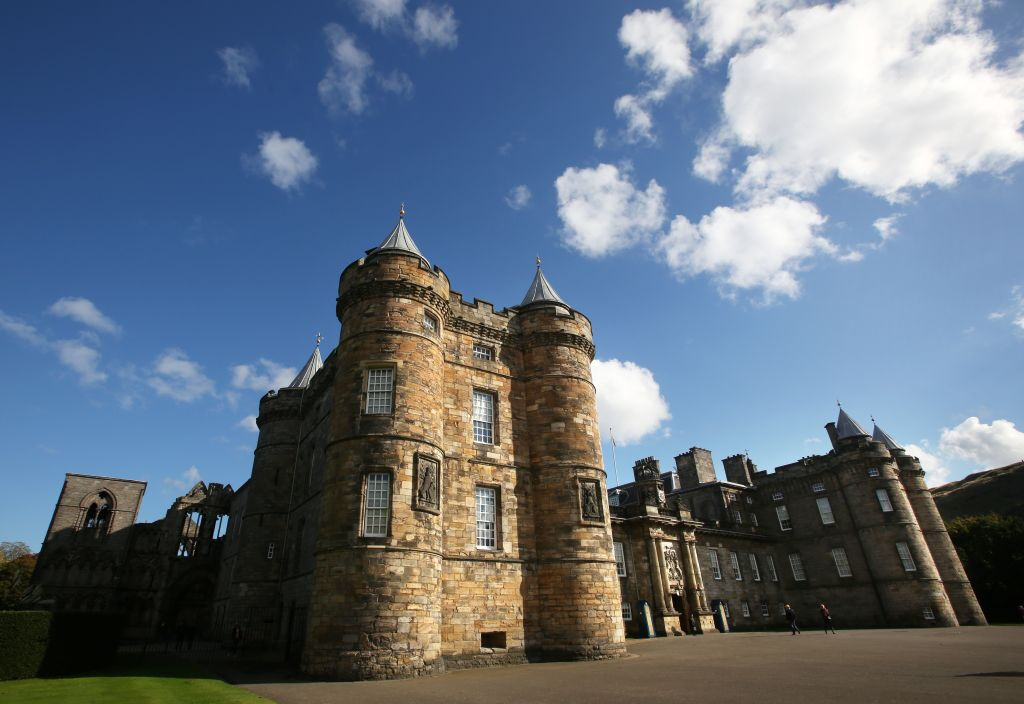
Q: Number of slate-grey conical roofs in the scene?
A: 5